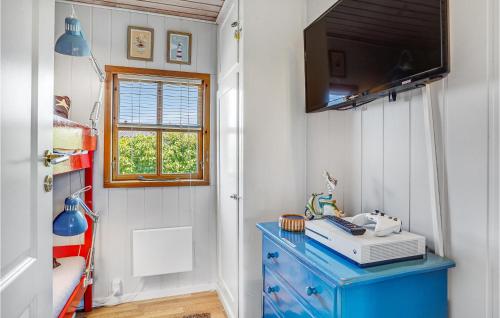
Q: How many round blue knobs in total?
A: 3